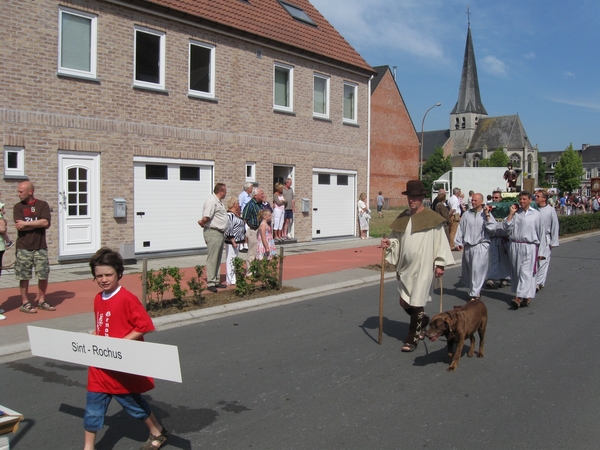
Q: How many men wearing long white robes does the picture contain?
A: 4